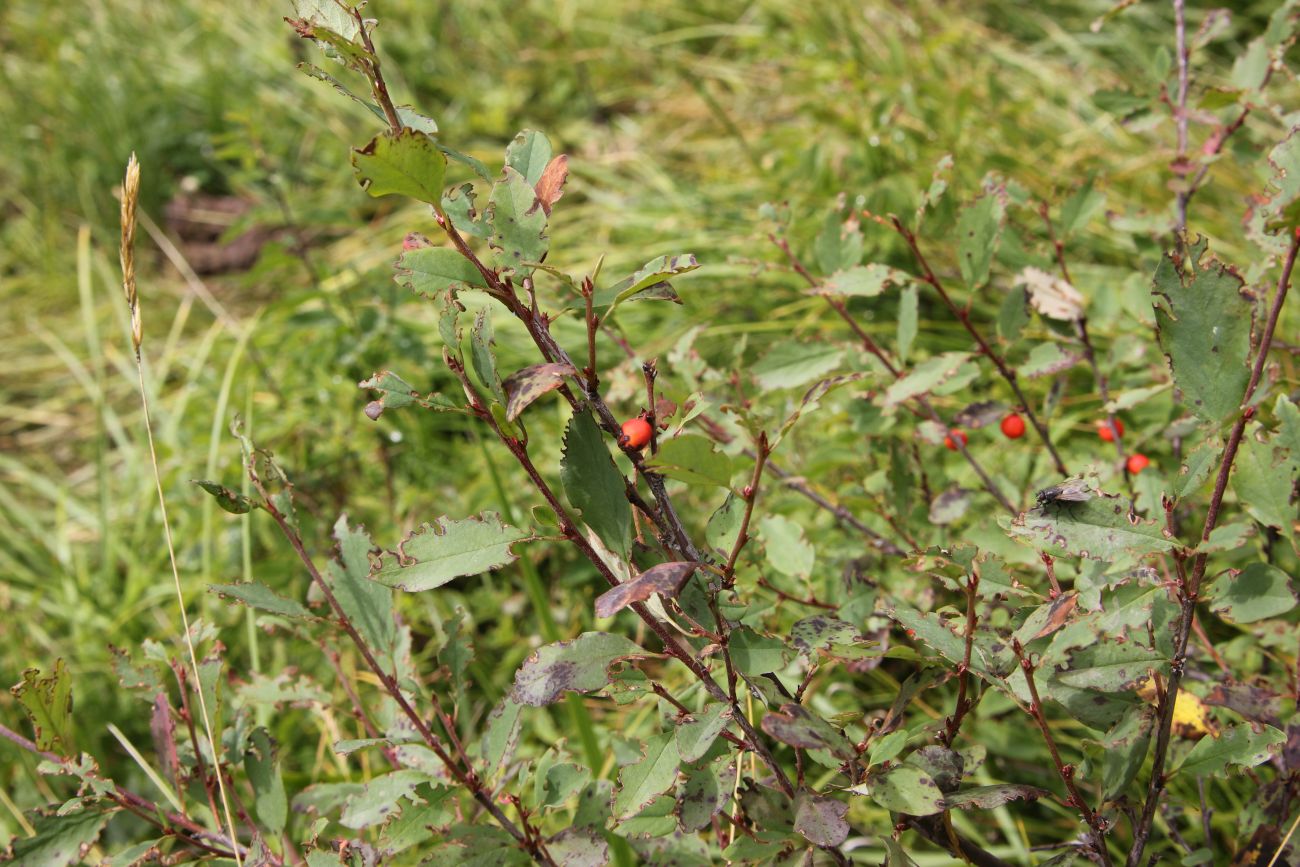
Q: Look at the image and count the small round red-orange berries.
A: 5